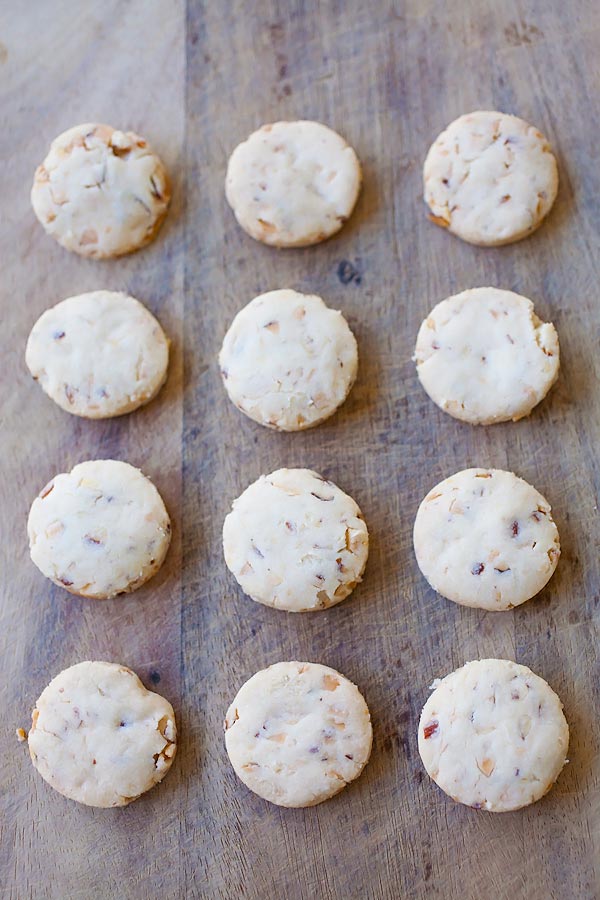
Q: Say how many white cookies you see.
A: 12